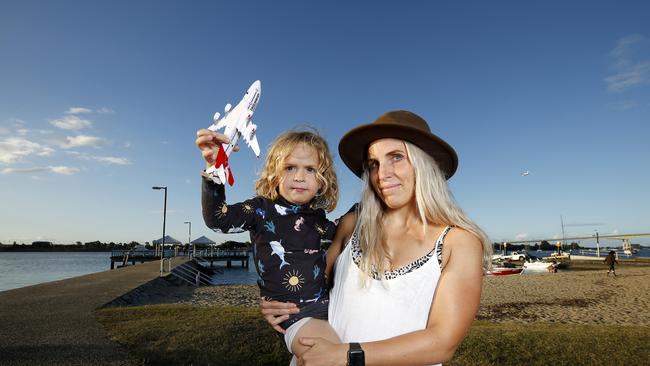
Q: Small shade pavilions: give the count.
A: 2